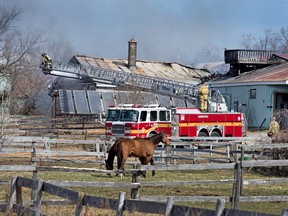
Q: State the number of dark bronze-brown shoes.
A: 0